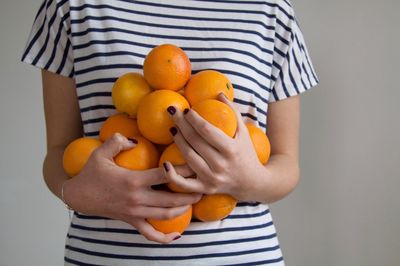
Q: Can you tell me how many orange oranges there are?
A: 11